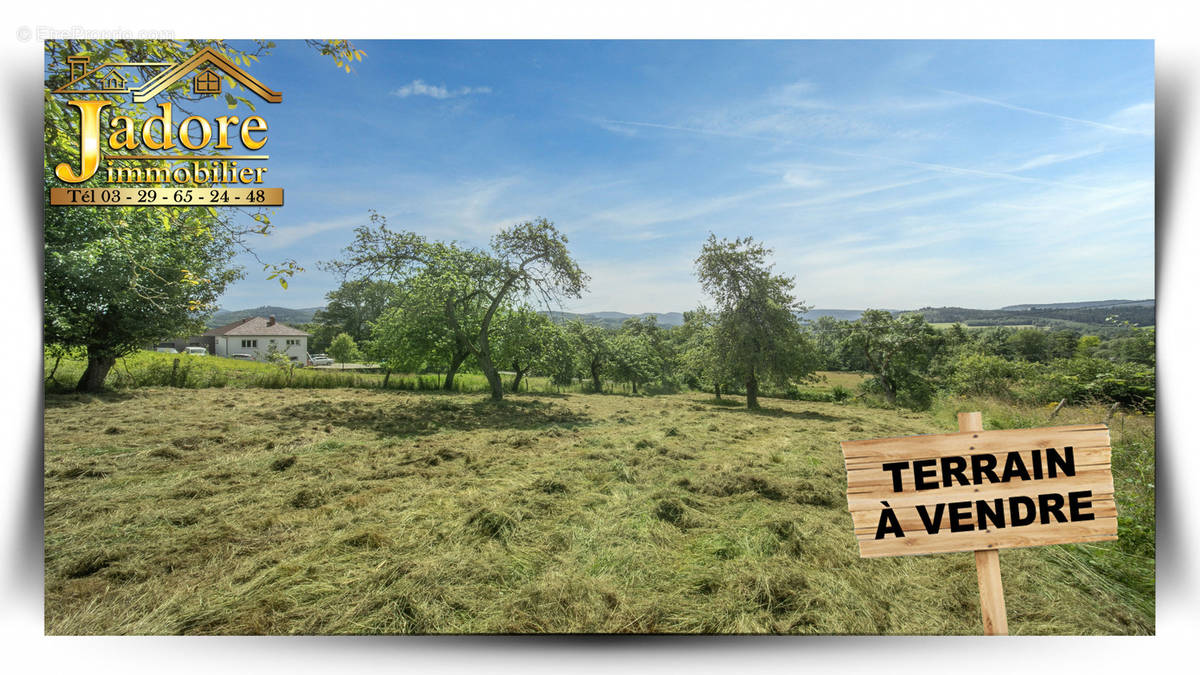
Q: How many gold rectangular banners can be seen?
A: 1